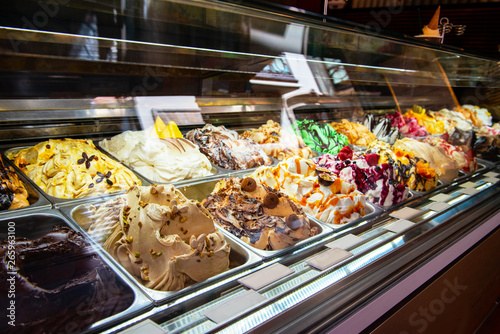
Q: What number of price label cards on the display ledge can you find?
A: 13